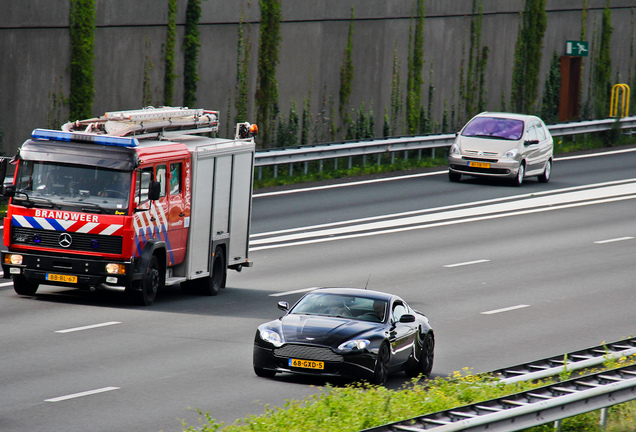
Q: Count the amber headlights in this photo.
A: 2